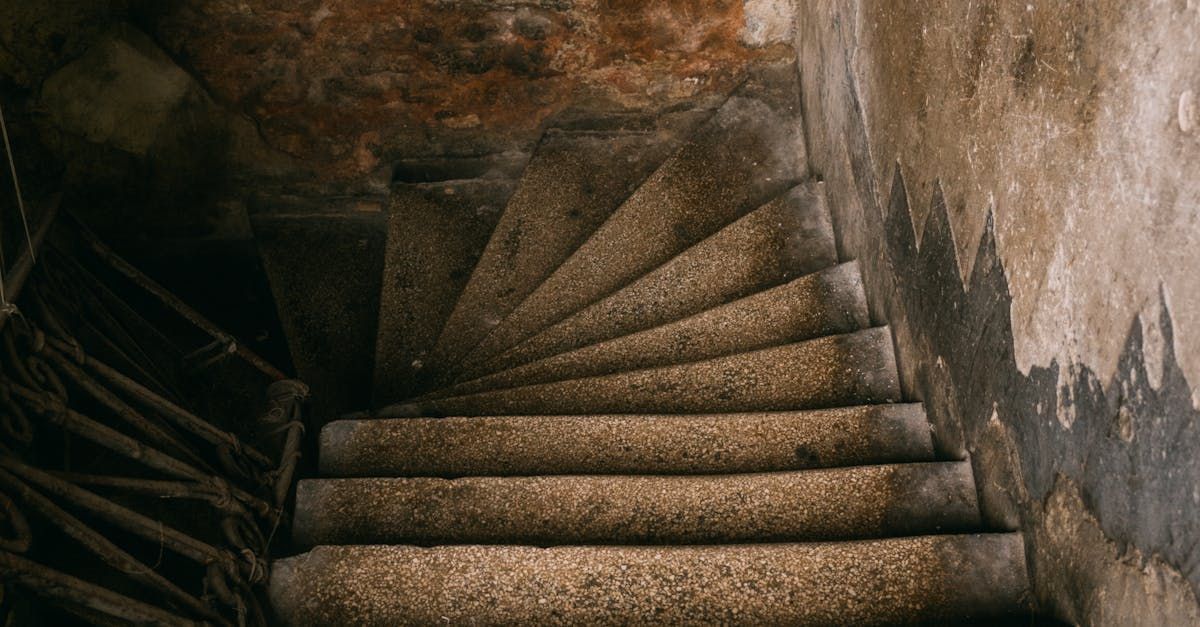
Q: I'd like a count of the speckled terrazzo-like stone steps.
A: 10